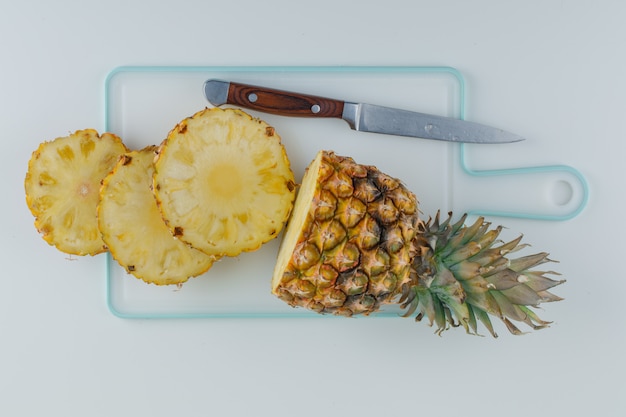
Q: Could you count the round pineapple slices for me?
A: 3